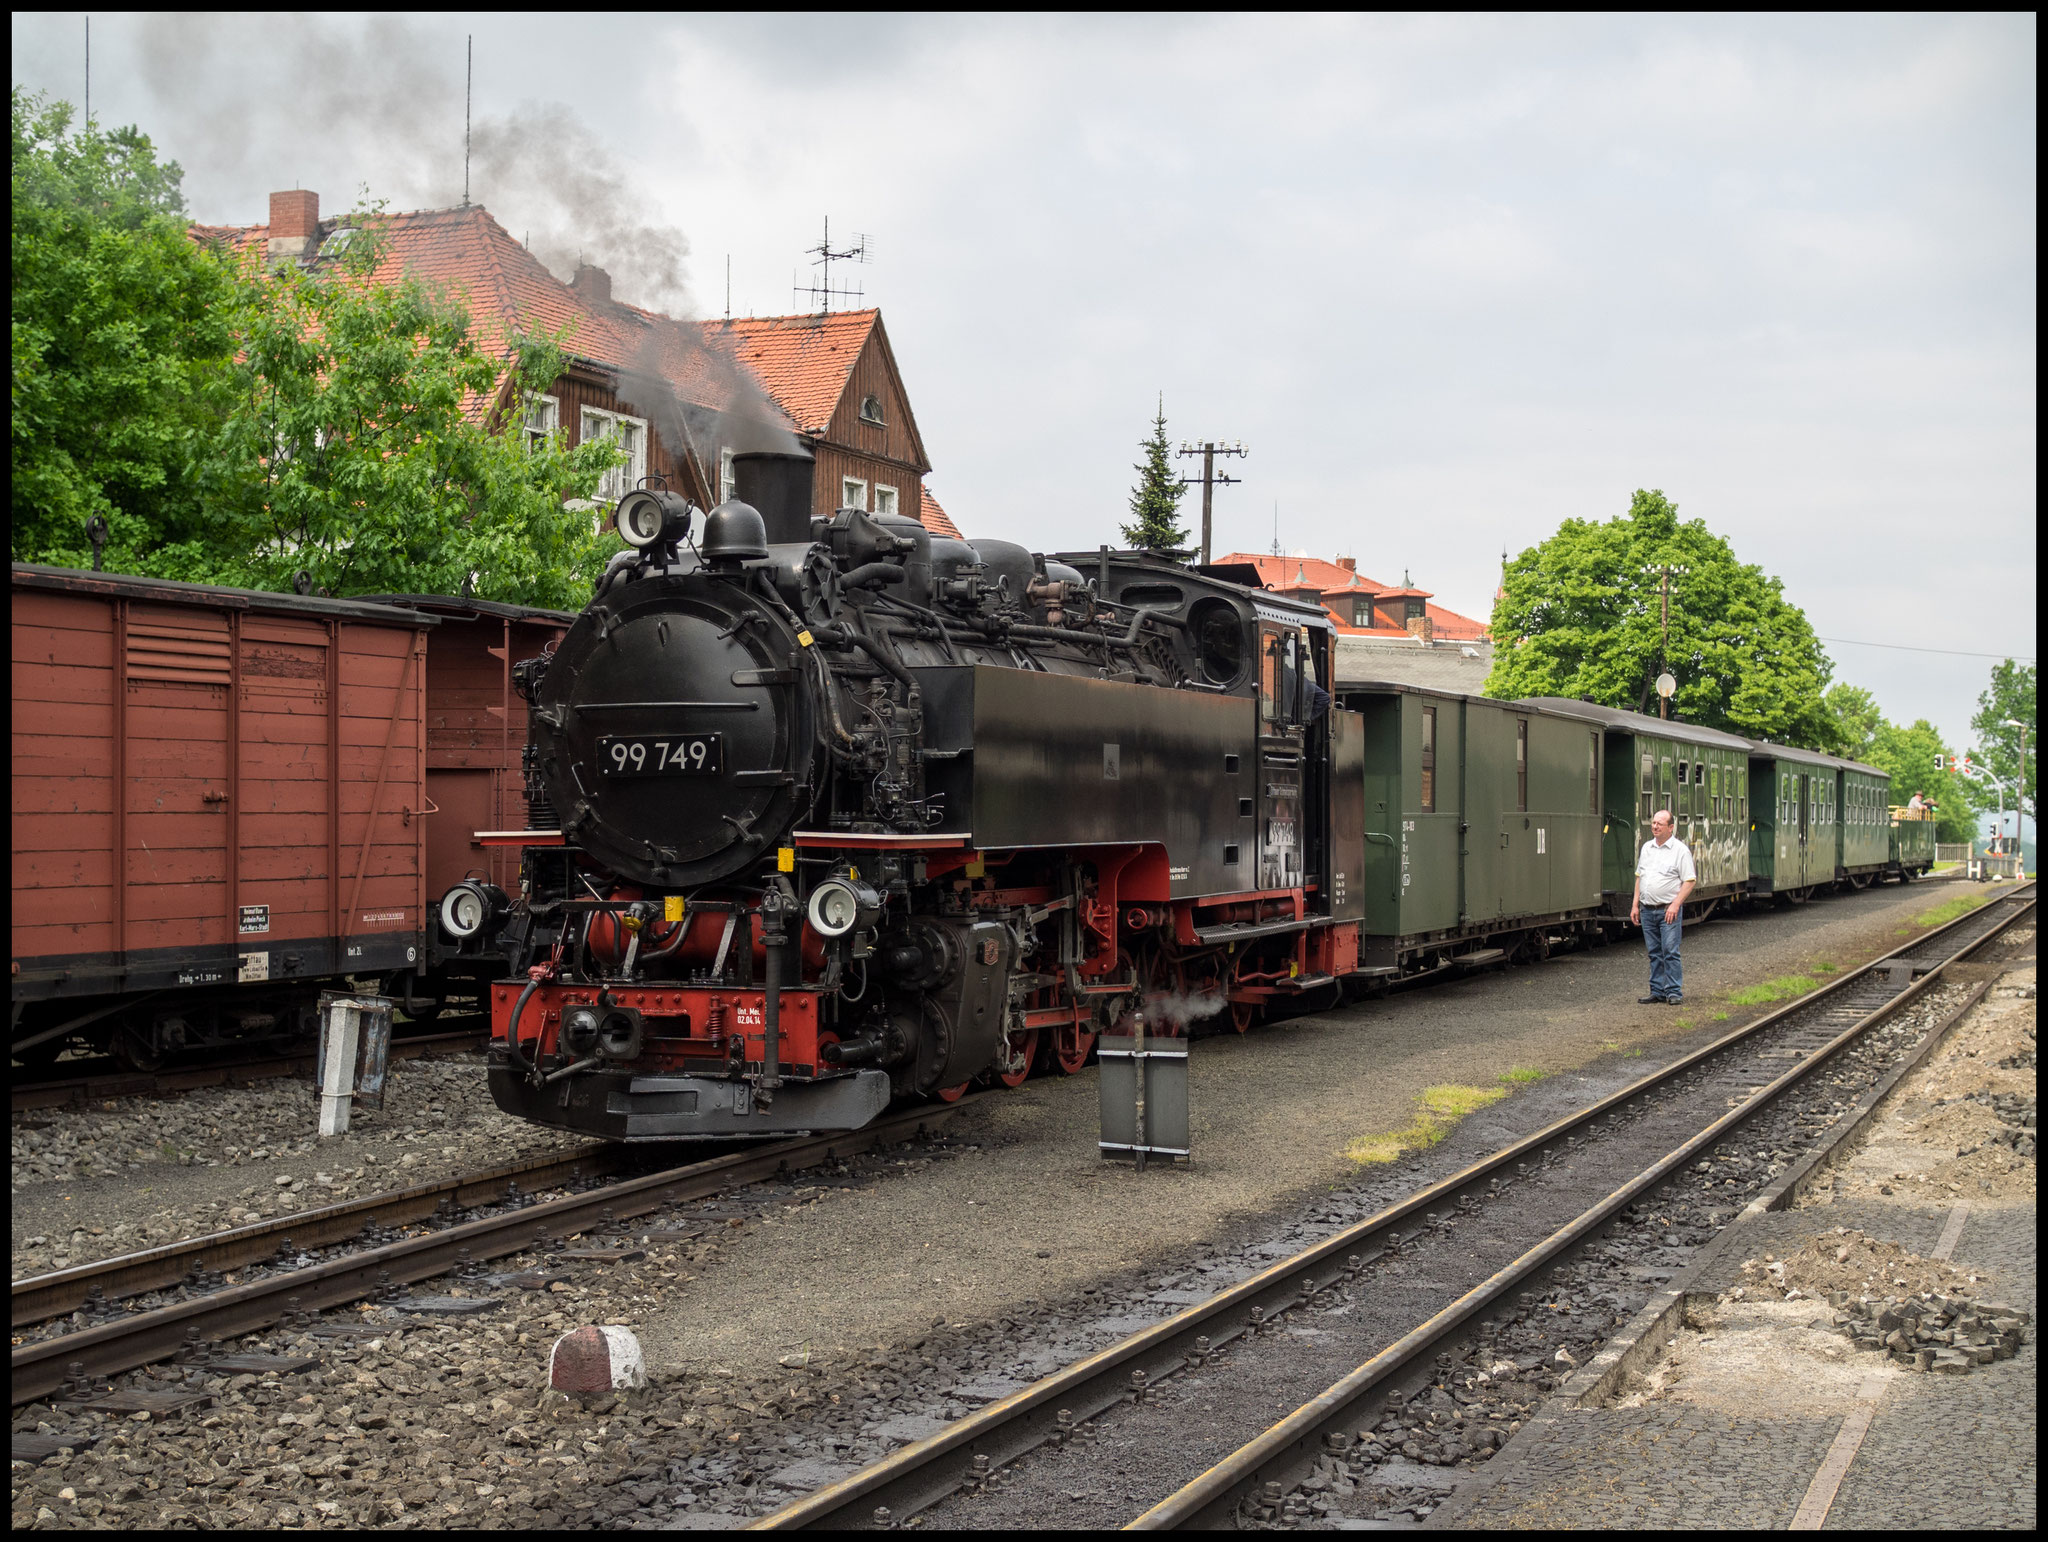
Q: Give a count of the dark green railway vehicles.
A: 5